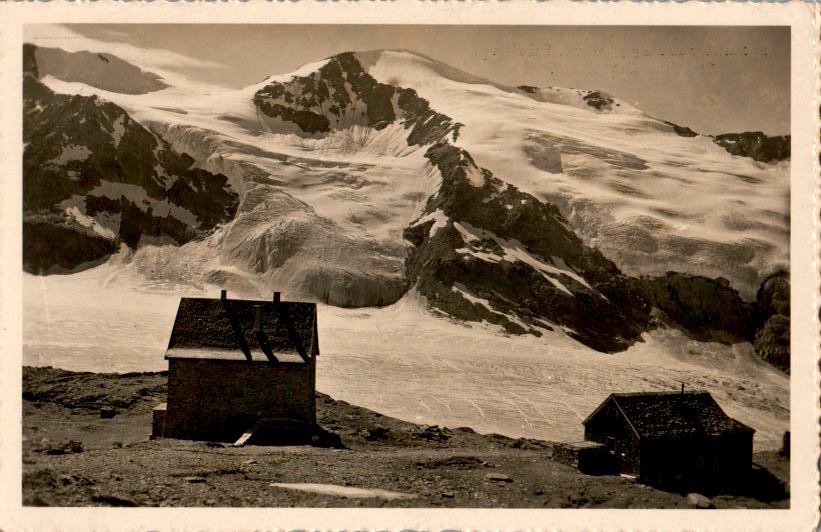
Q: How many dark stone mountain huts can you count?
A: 2